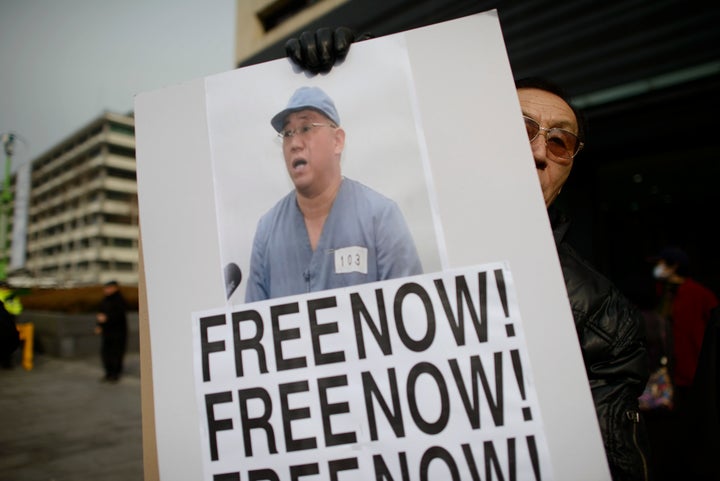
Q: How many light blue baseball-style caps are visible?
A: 1